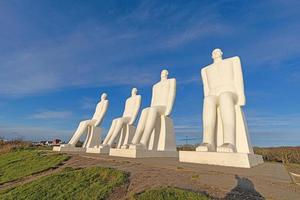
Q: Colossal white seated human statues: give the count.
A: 4